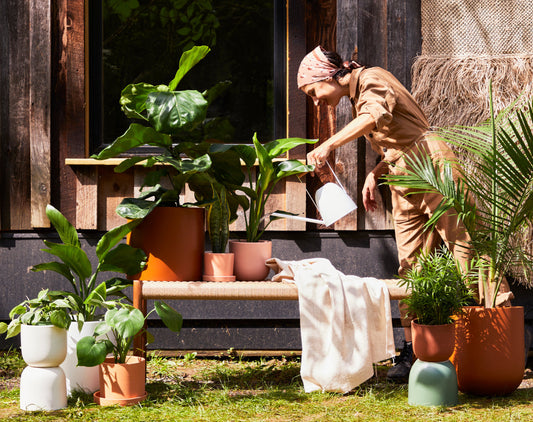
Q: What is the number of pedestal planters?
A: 2